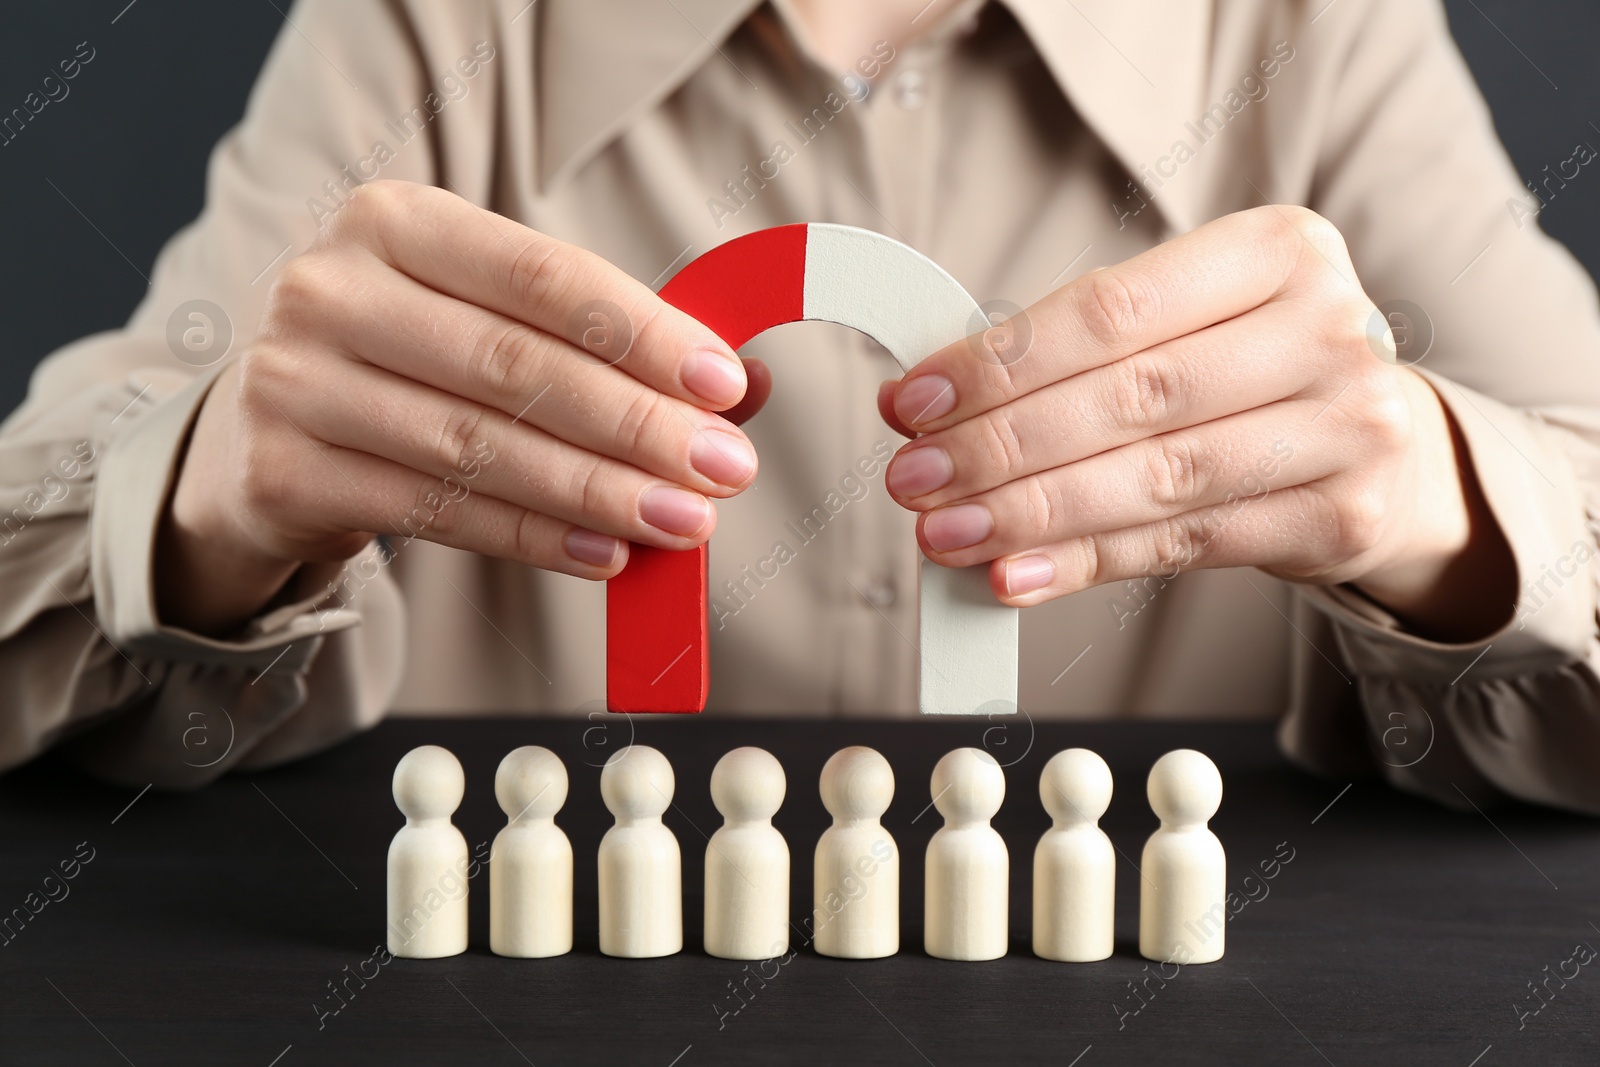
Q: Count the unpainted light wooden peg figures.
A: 8